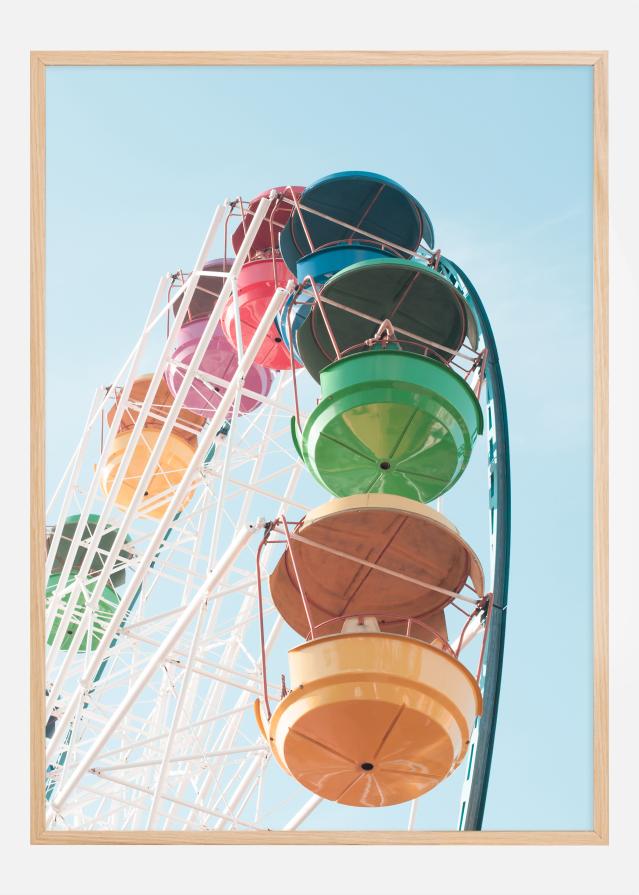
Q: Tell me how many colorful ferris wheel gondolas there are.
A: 7